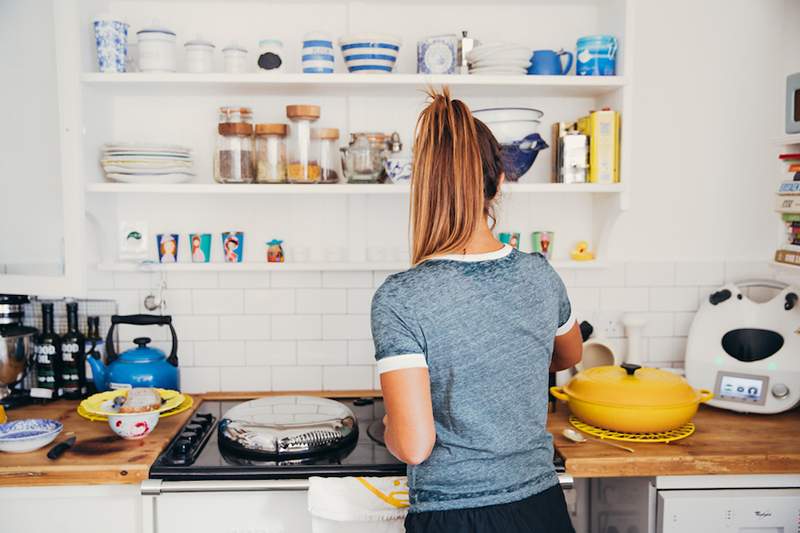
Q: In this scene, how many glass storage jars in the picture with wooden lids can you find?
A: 4